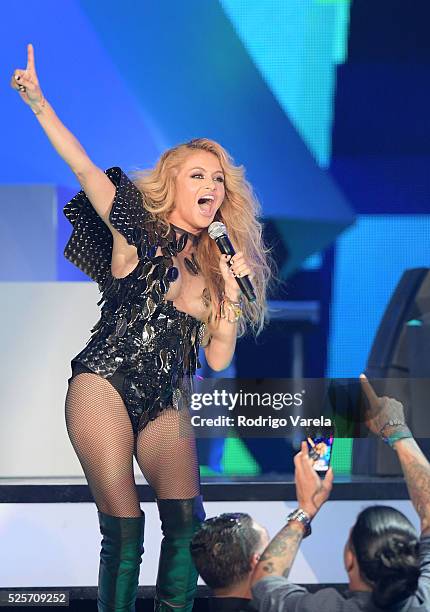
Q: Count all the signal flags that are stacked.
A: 0